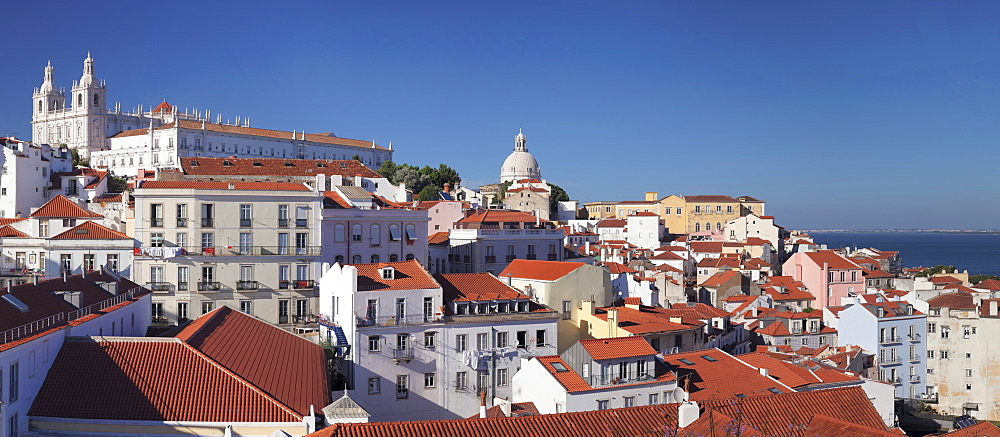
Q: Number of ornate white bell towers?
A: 2